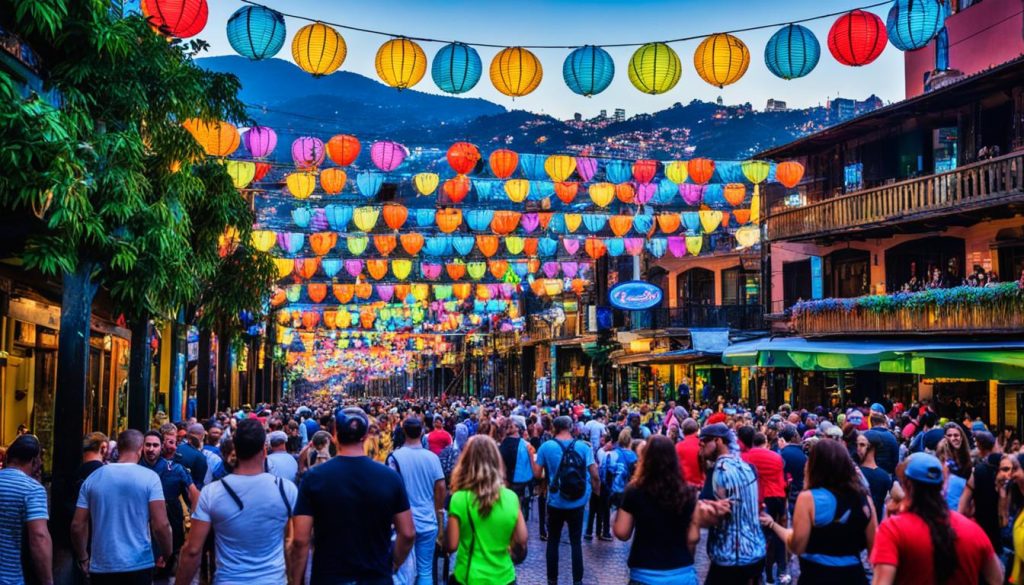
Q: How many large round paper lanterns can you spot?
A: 12